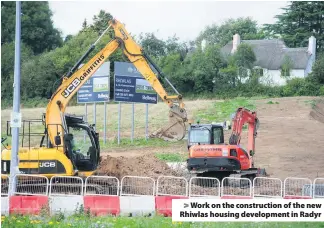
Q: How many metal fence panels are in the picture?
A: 11